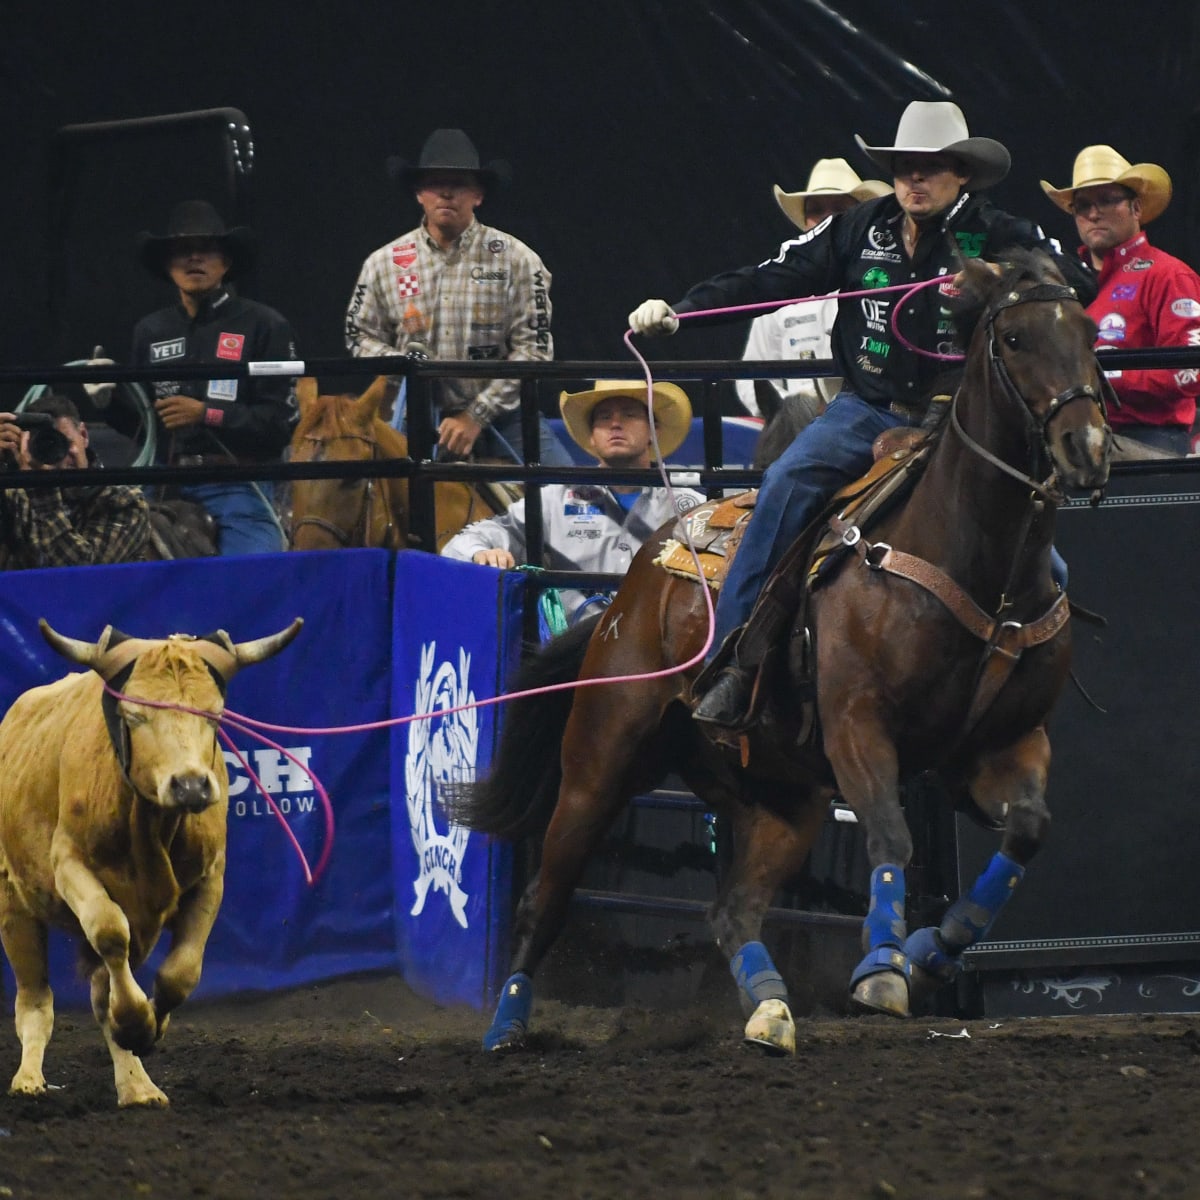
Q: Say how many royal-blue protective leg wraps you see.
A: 4